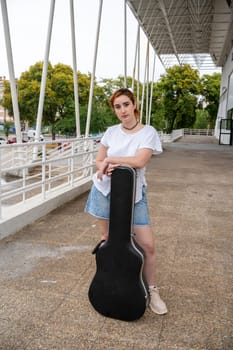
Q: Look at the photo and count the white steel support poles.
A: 10